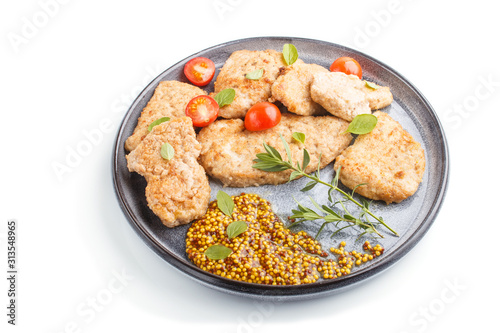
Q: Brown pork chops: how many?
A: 7